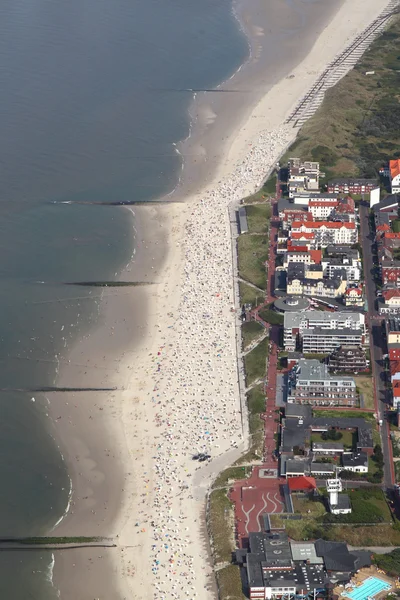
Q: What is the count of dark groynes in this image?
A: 5